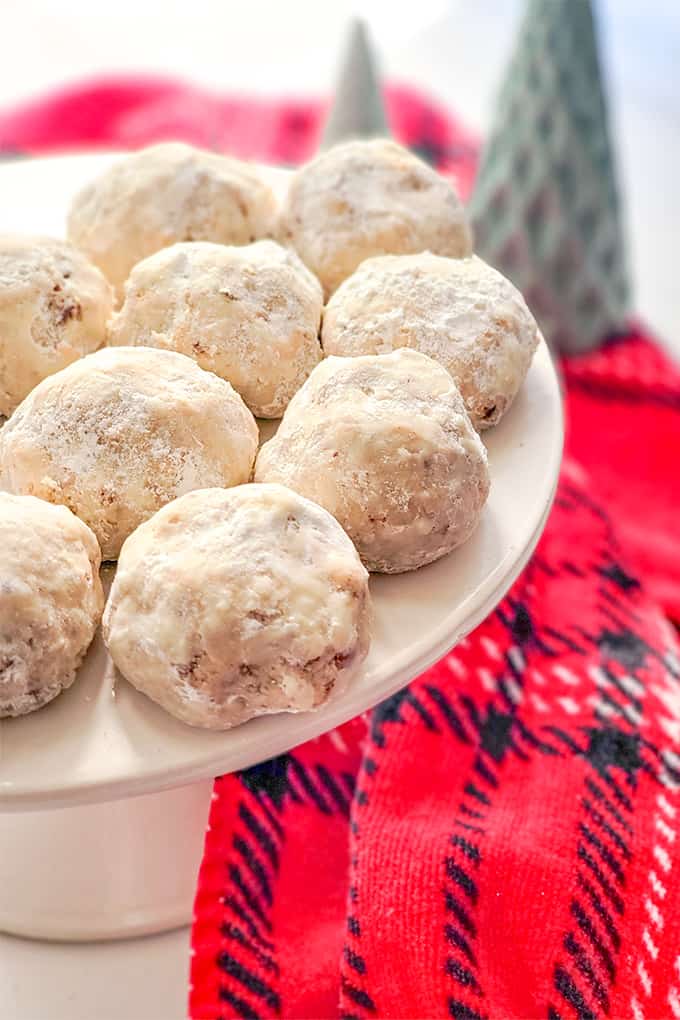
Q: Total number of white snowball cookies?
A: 9